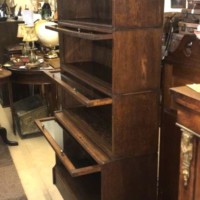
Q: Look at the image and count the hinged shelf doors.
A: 3